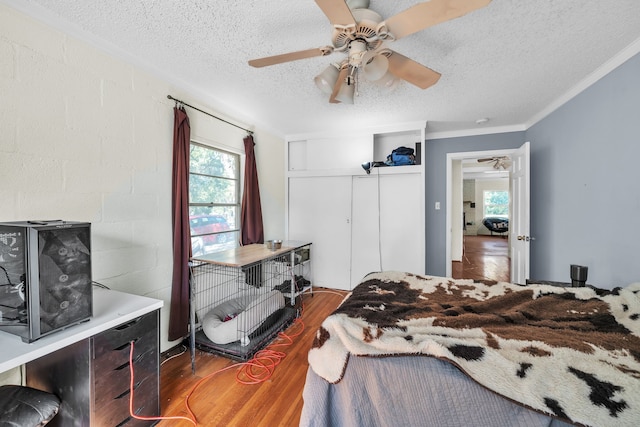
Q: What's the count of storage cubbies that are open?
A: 1